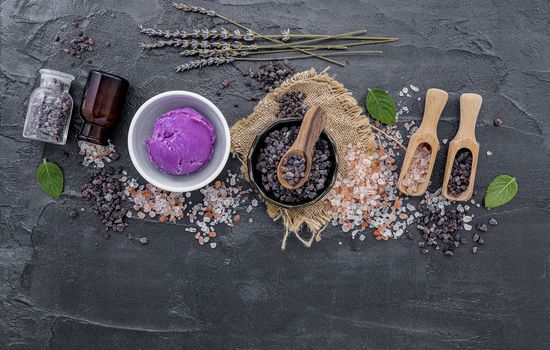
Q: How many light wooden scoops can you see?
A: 2